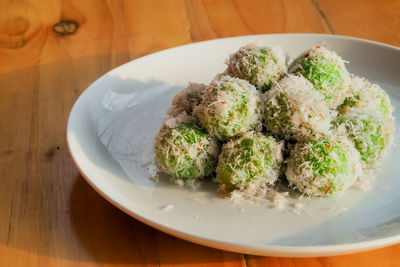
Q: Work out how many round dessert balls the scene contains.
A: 10